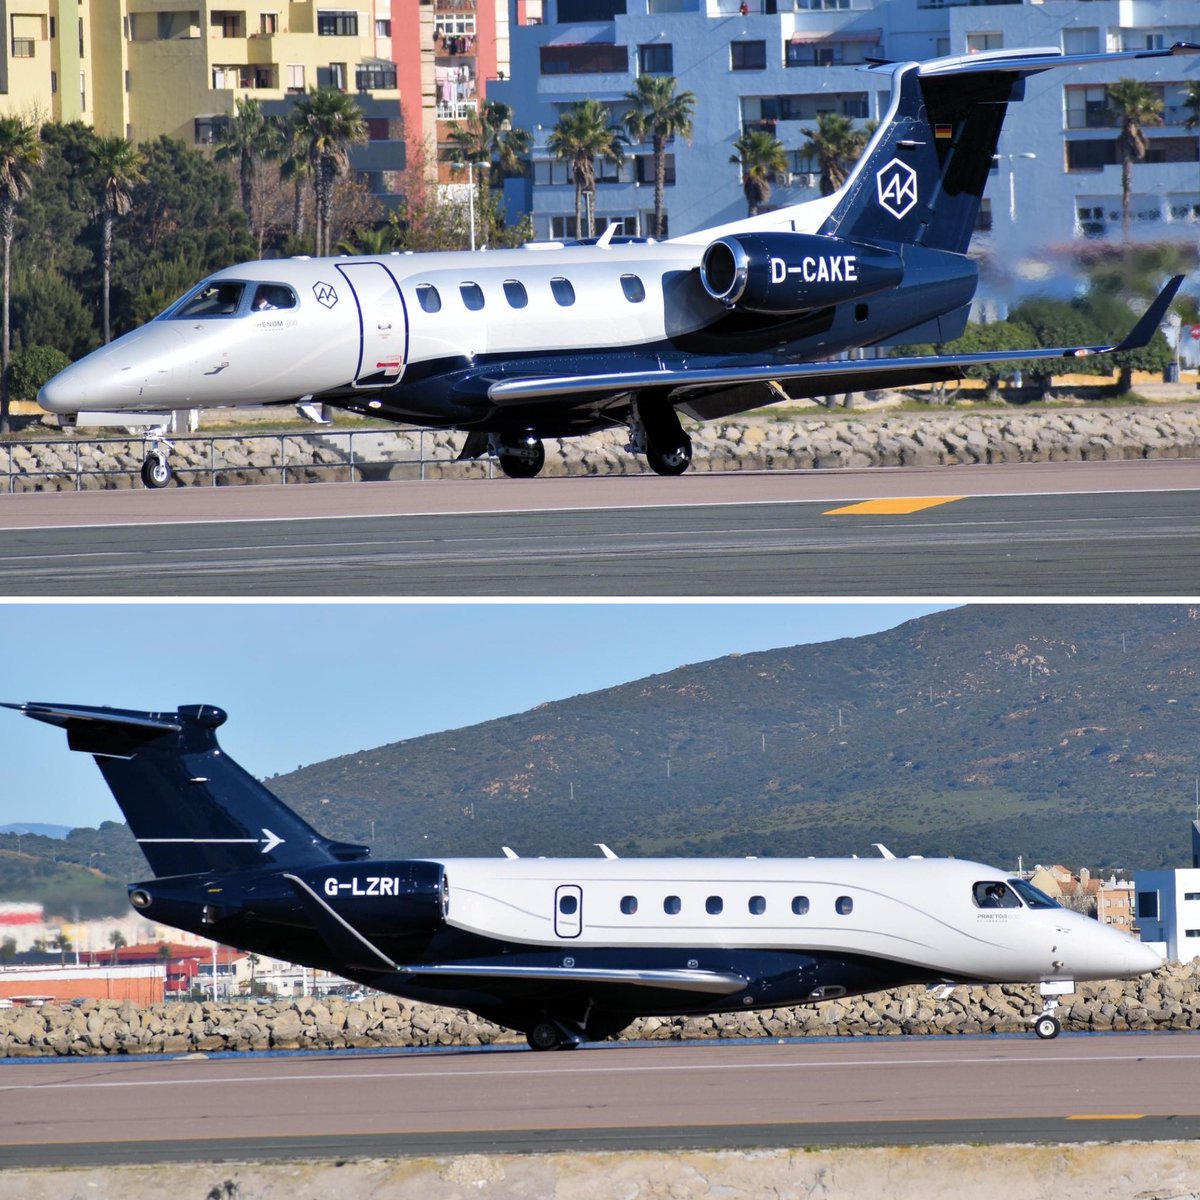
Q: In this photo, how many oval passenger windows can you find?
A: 12